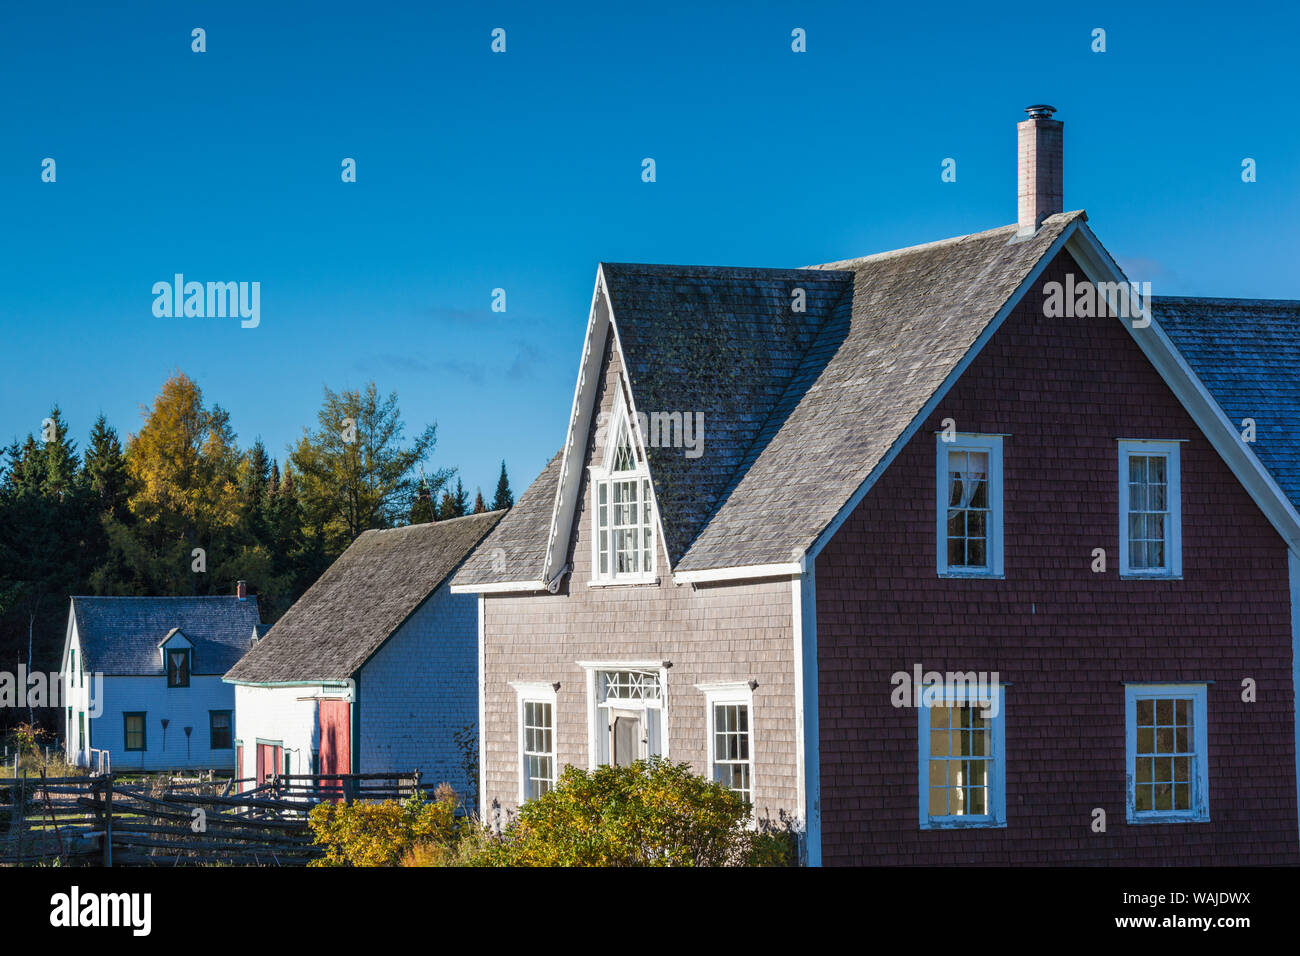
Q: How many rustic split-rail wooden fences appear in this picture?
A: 1